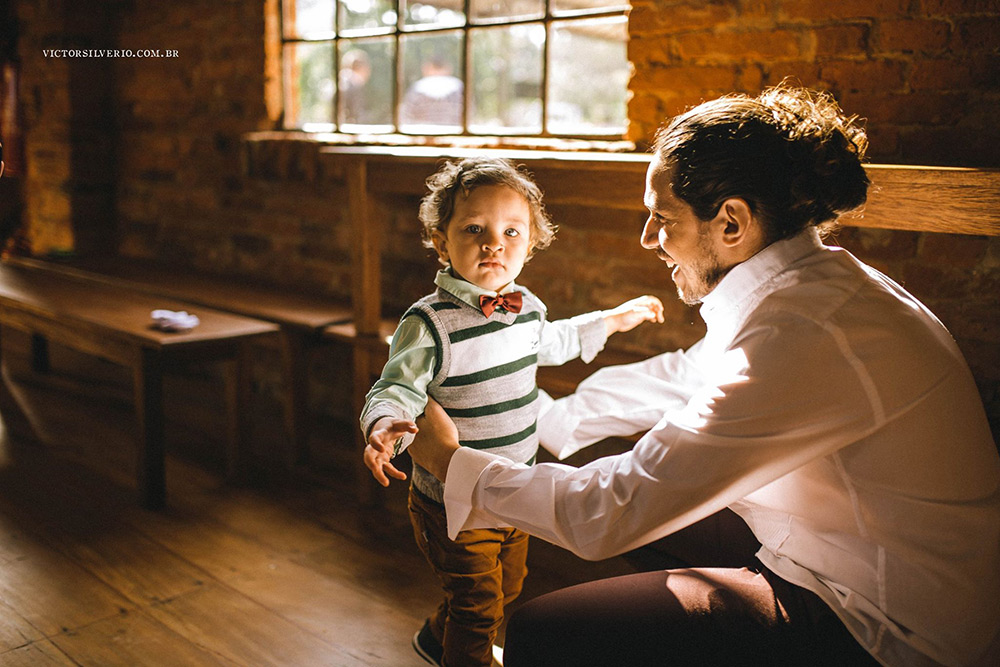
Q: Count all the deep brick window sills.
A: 1